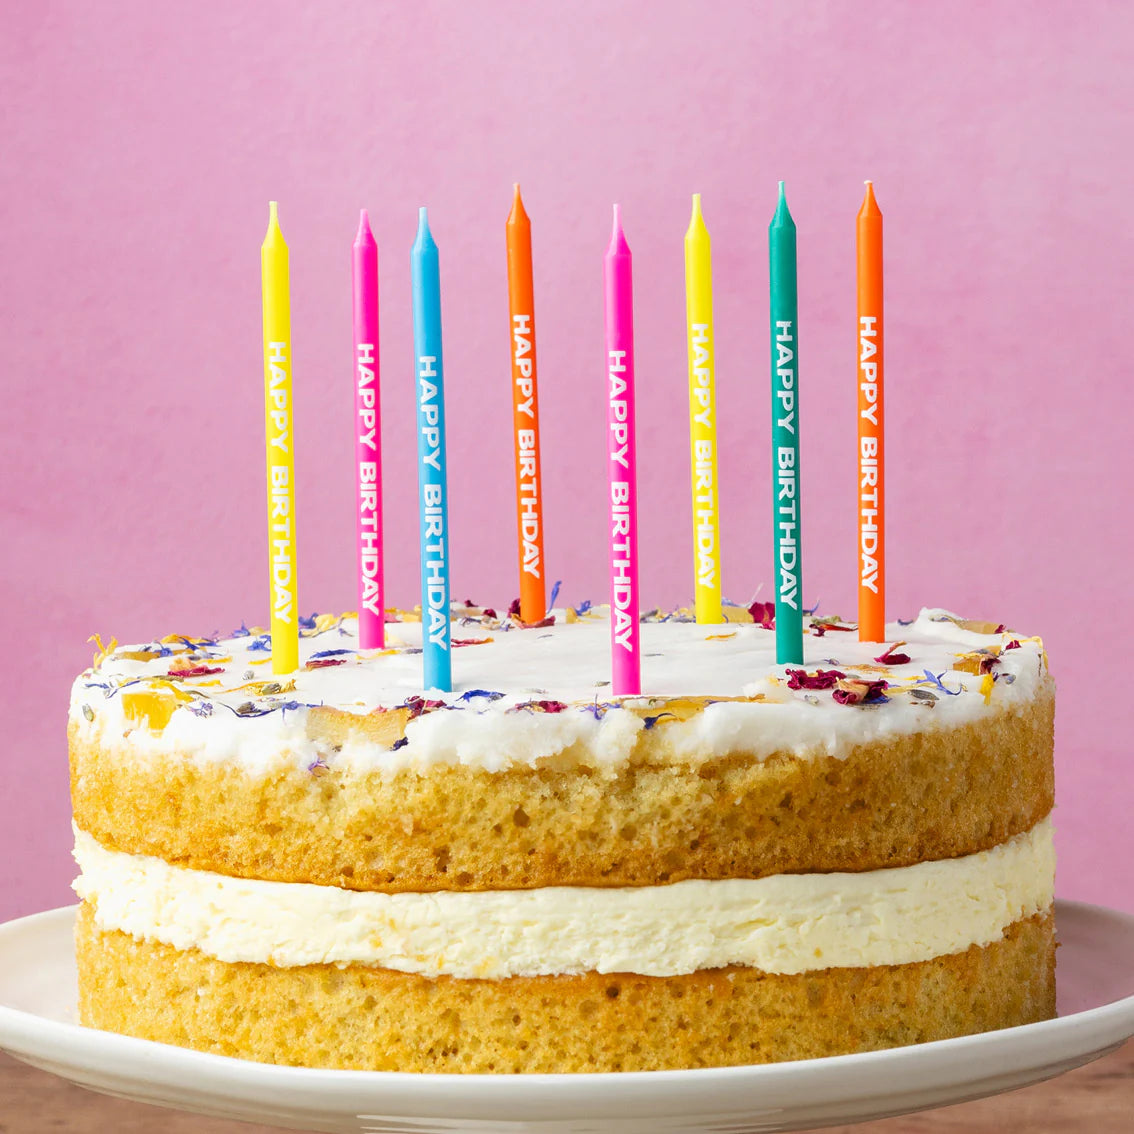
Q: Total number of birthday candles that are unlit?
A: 8